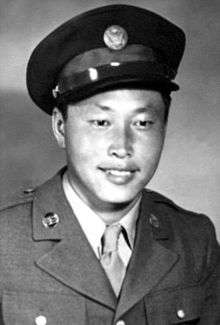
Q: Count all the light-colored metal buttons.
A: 3